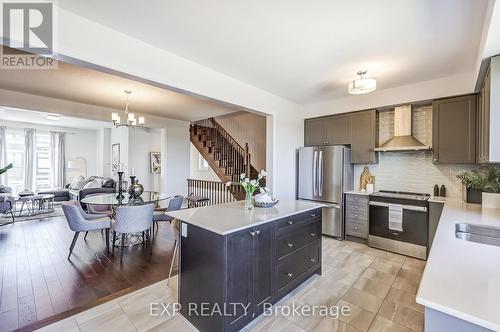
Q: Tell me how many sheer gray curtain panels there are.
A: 3